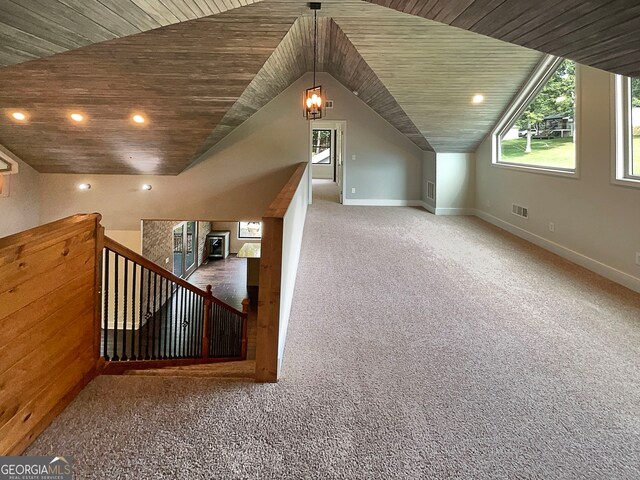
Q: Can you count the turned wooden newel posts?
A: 2